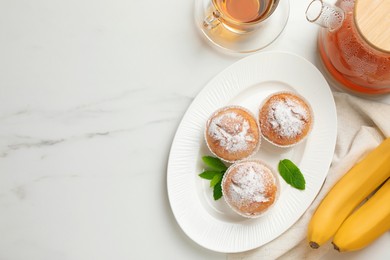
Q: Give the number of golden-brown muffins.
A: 3